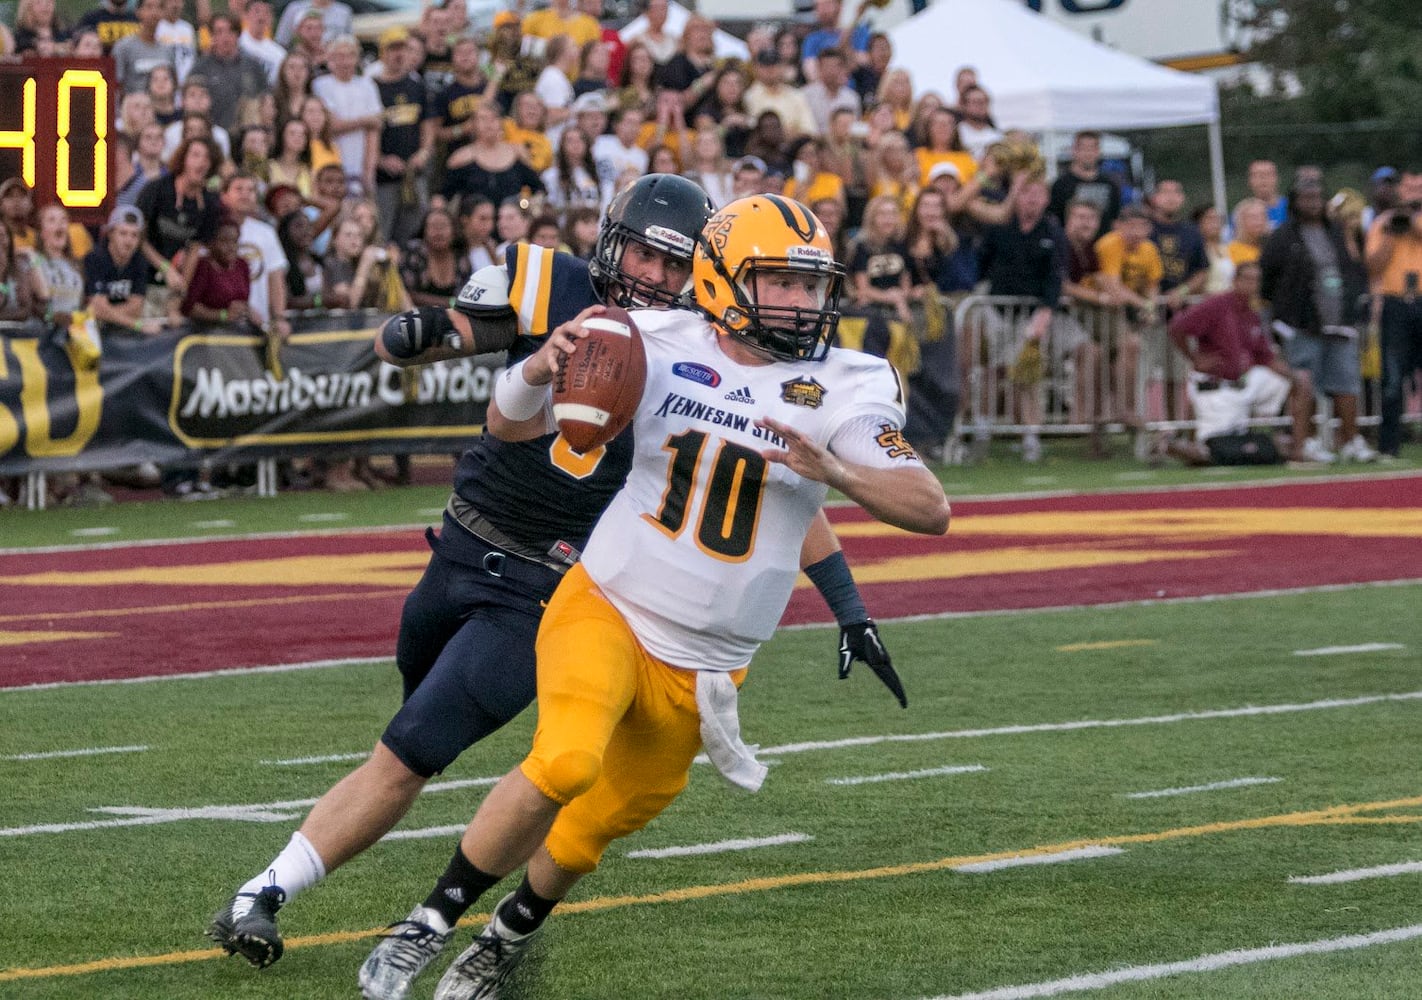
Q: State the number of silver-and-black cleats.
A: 2